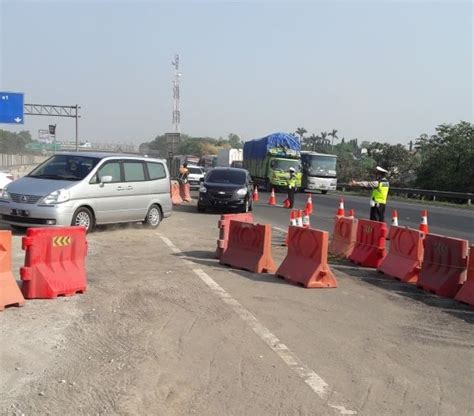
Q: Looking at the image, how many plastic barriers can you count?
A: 12